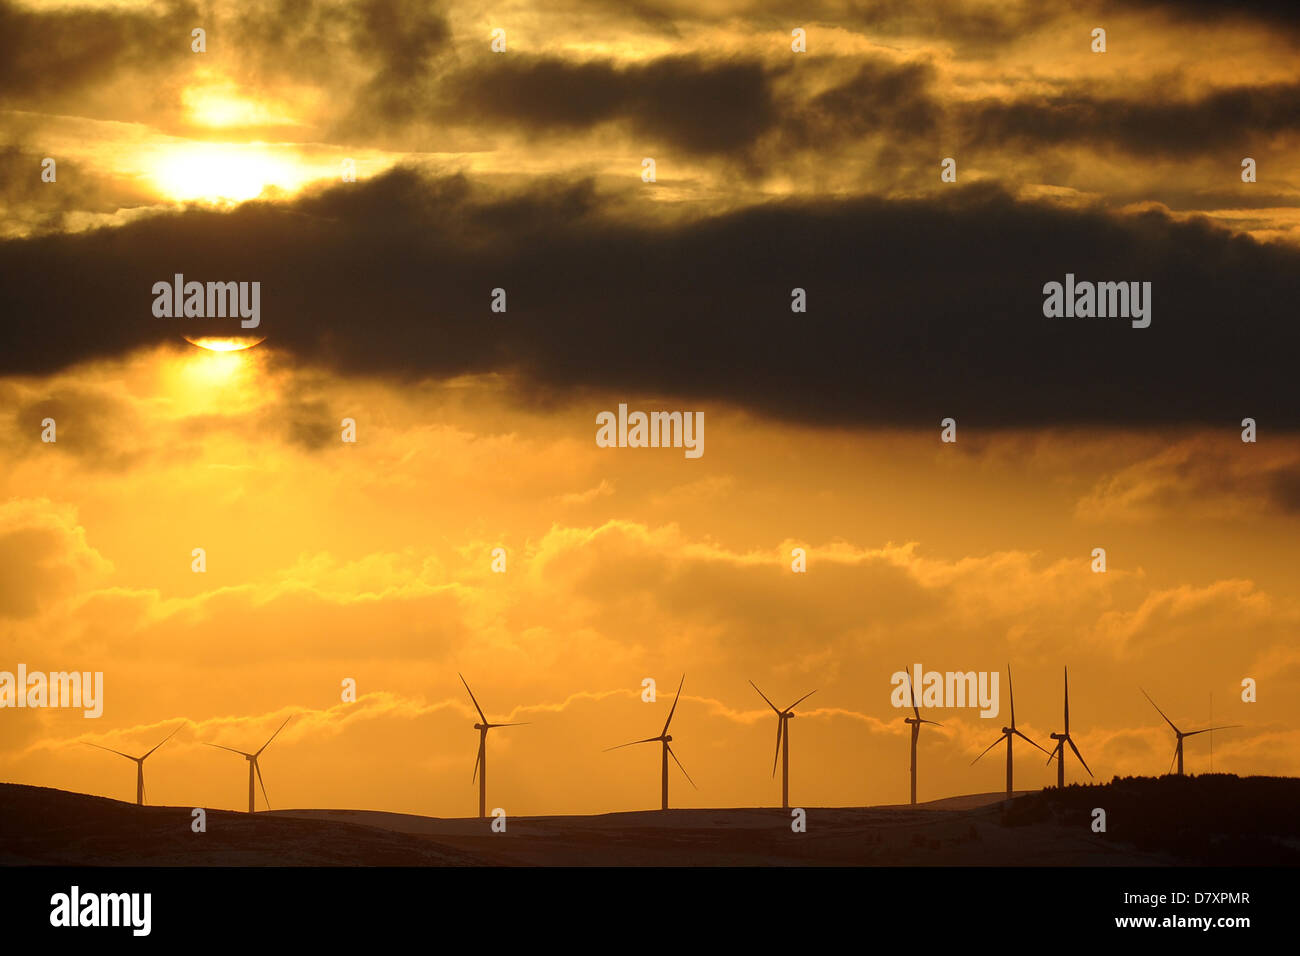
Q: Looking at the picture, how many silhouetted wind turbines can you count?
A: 9